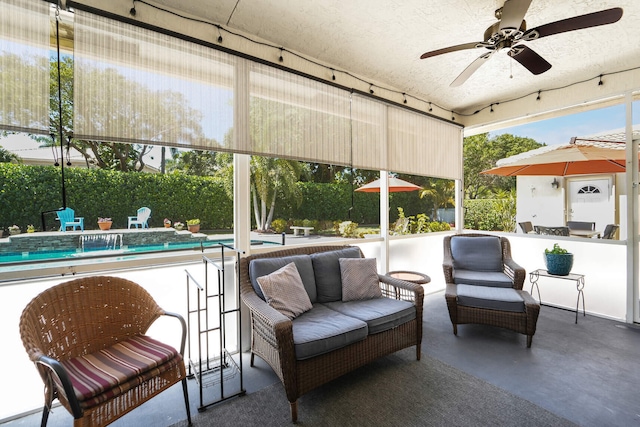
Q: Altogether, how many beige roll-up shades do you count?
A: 3